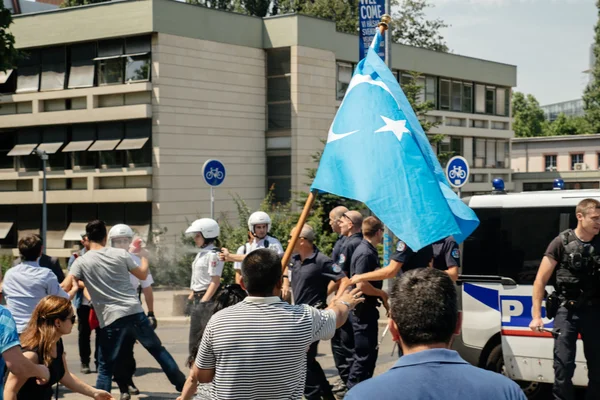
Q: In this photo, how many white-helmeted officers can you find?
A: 3